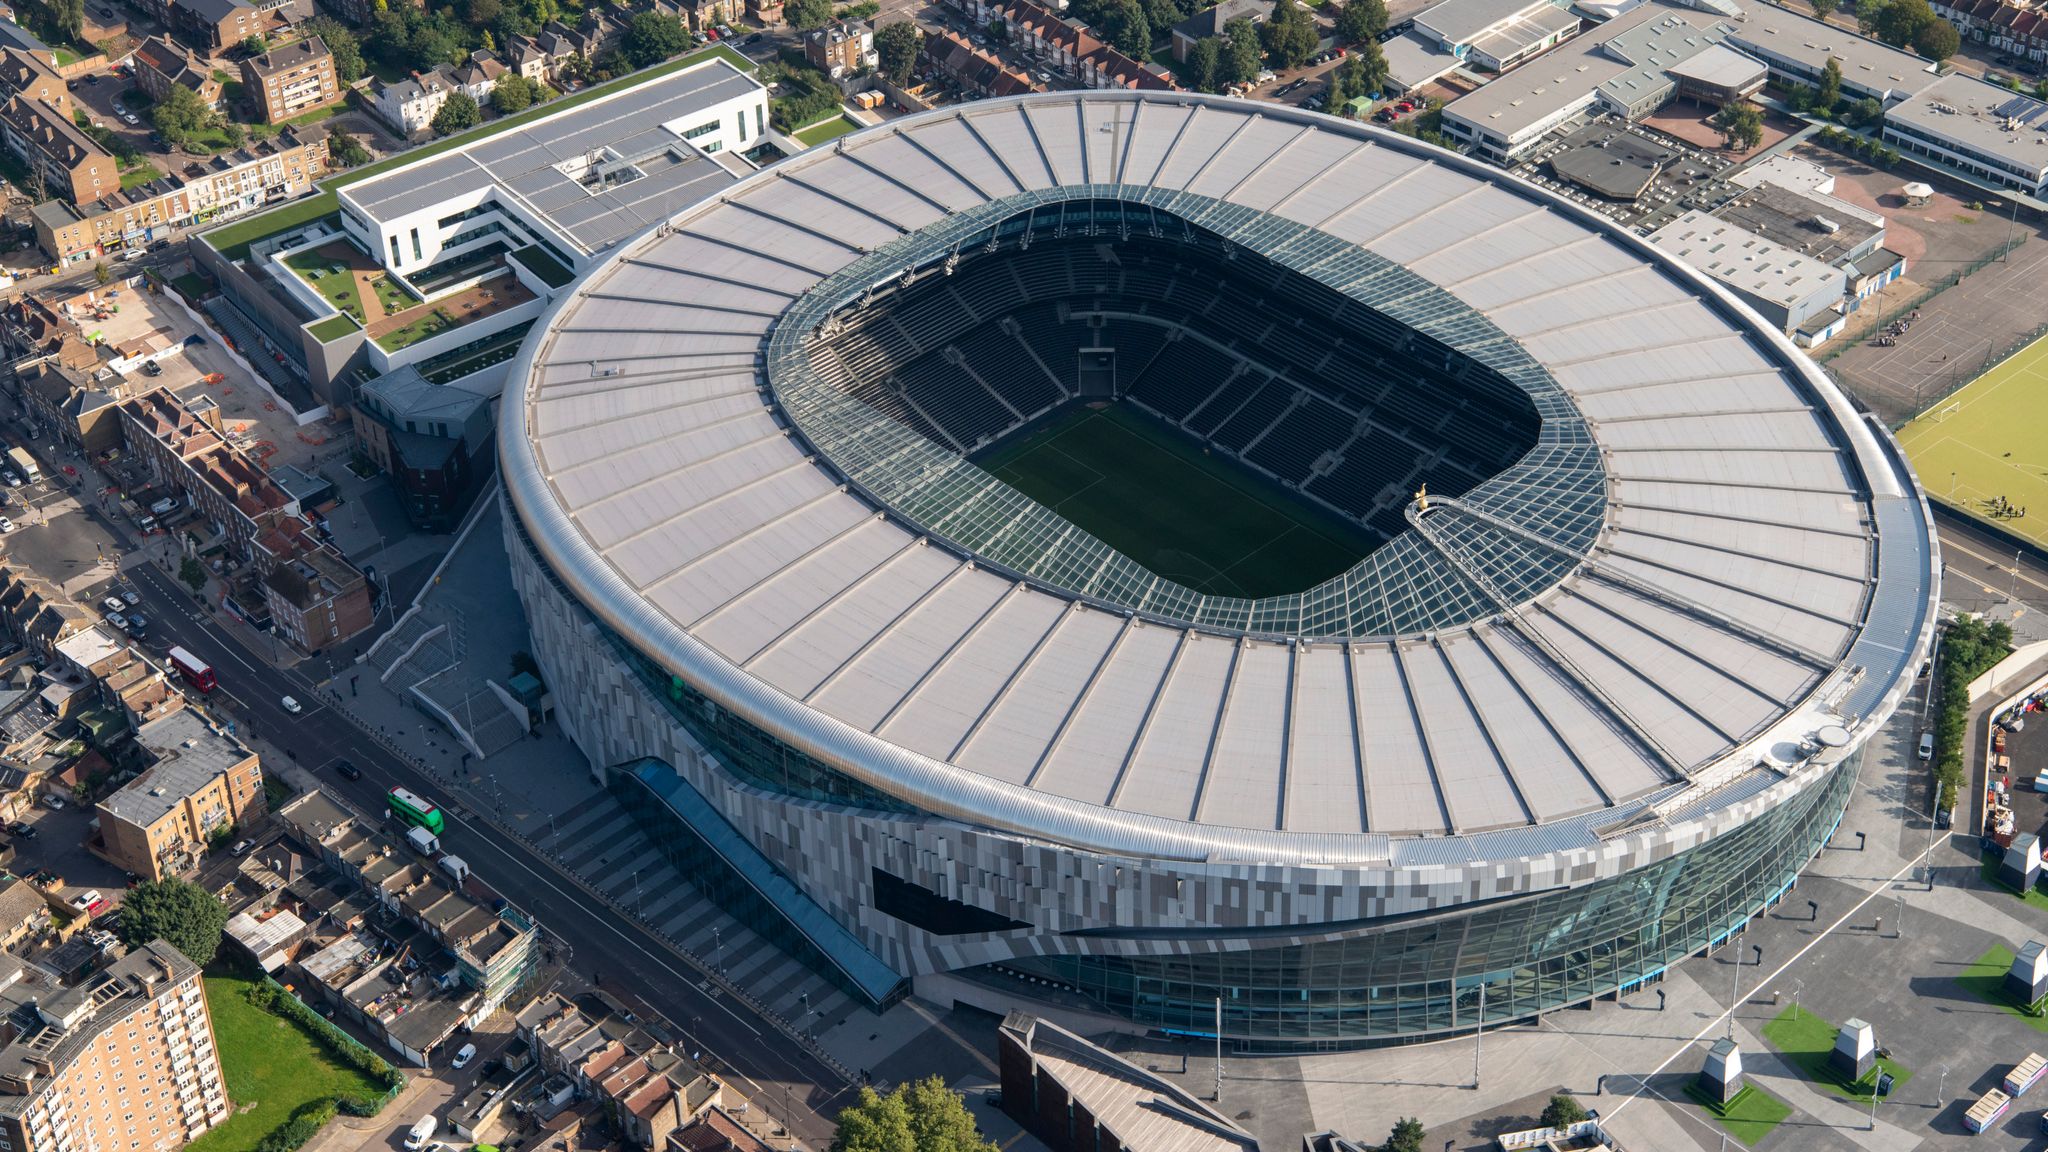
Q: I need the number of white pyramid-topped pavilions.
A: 4